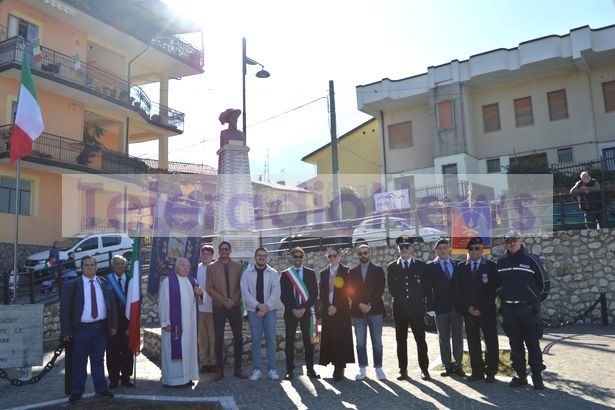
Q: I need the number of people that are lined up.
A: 13